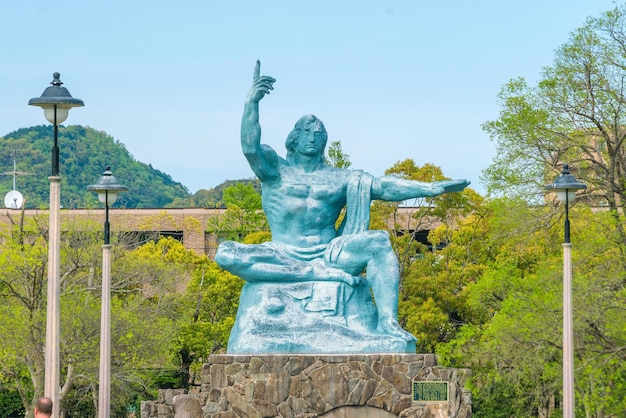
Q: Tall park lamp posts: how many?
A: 3